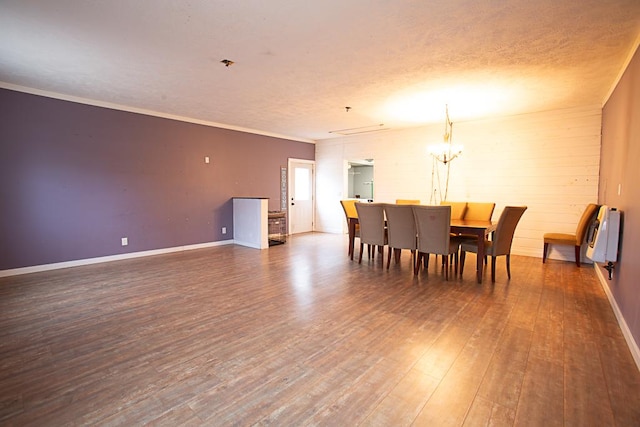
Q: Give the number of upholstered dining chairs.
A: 9